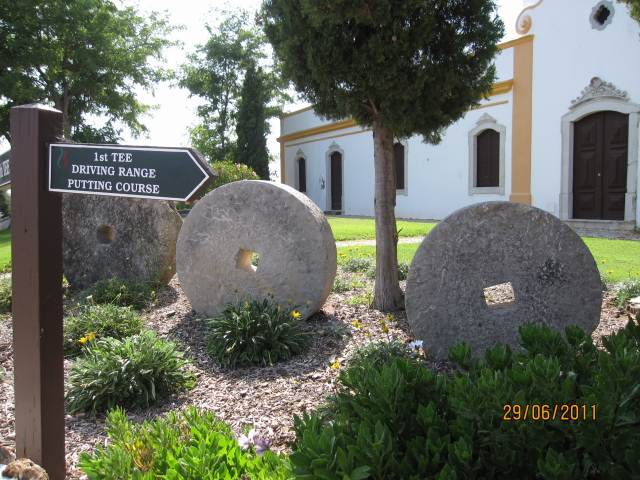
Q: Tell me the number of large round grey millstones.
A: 3